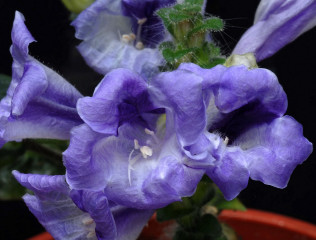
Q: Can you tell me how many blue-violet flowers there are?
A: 6